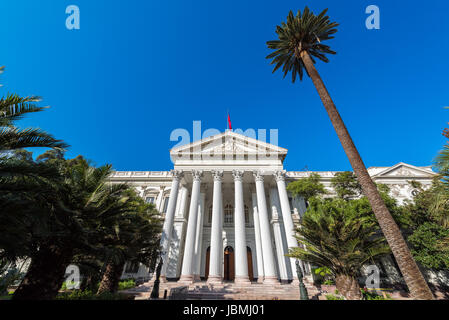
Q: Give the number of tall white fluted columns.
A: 6